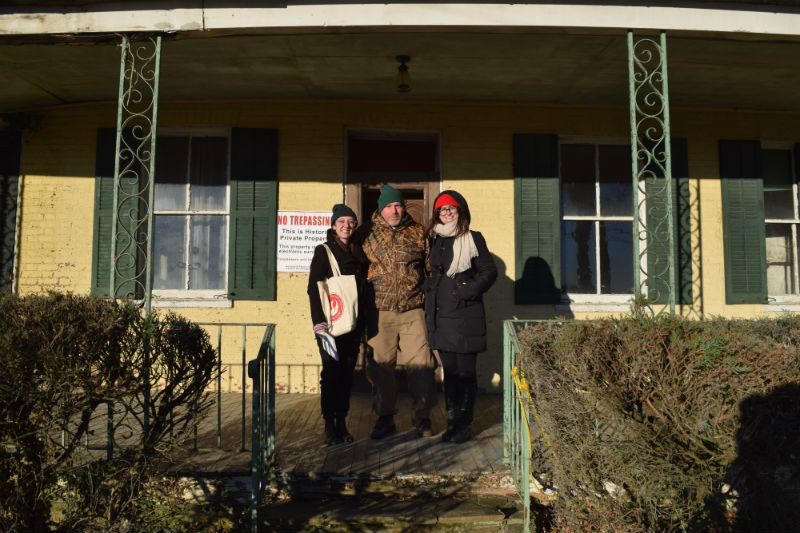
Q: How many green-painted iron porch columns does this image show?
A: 2